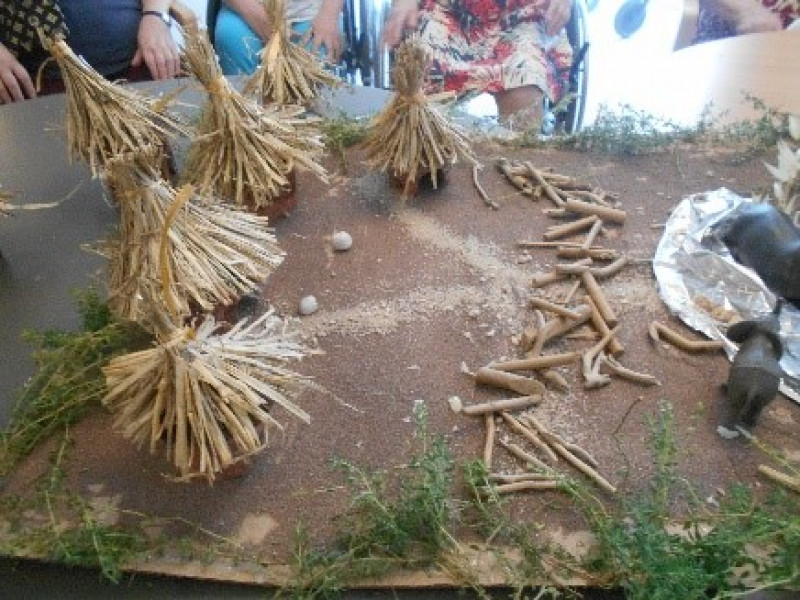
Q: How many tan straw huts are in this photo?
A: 6